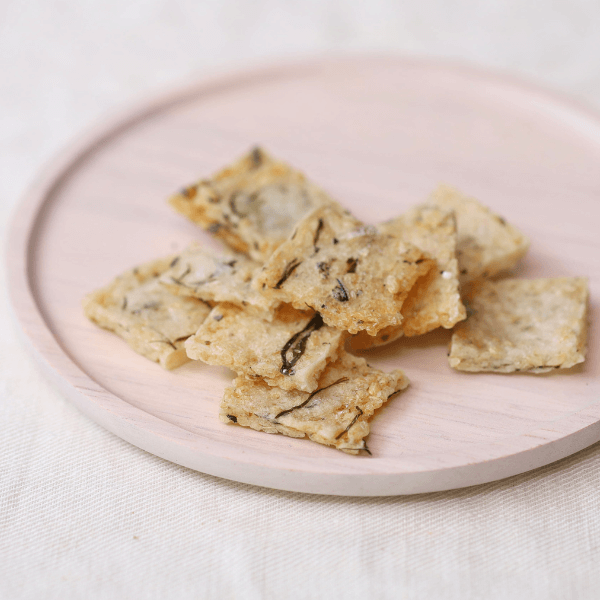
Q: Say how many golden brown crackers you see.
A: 9